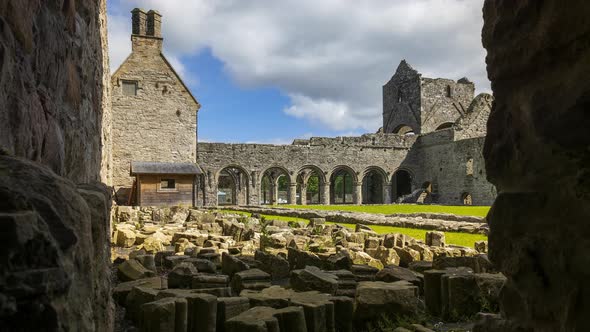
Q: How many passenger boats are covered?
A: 0